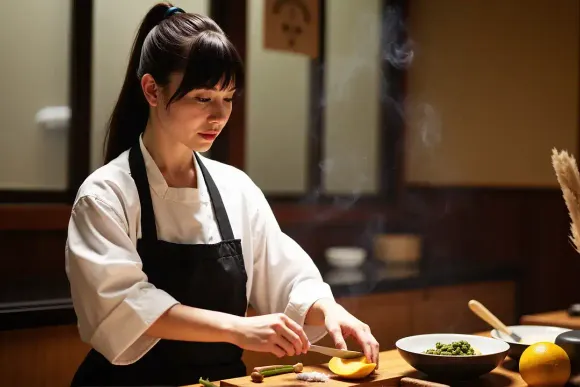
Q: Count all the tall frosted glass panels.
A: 4